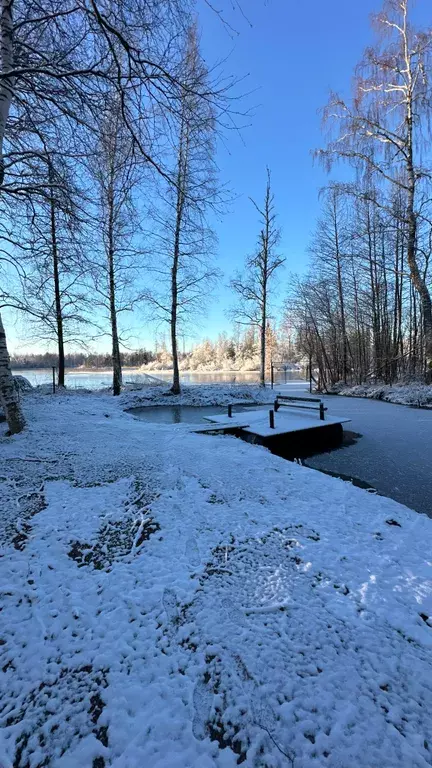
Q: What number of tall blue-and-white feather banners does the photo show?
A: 0